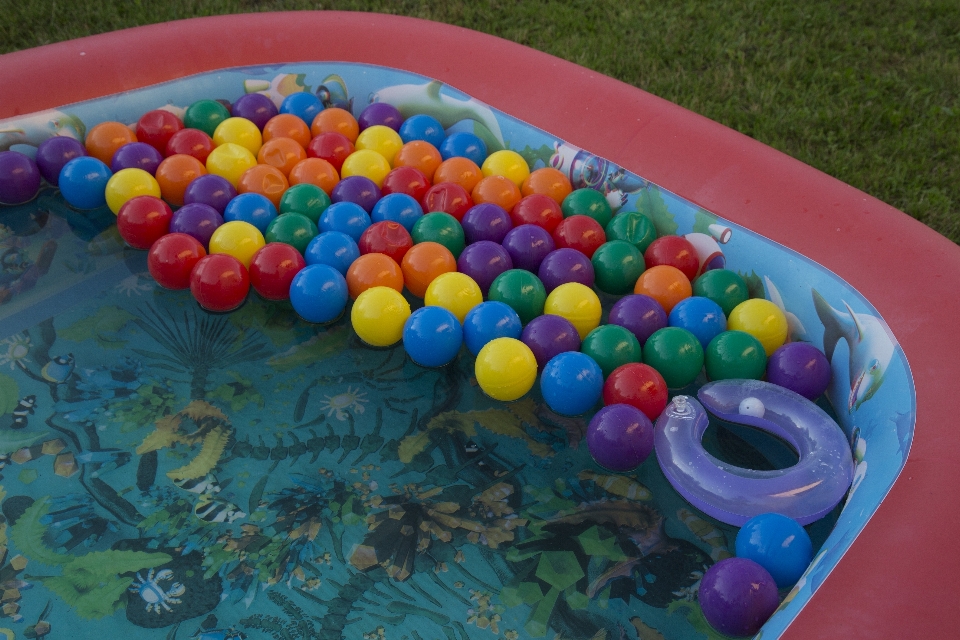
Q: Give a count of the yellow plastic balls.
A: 12